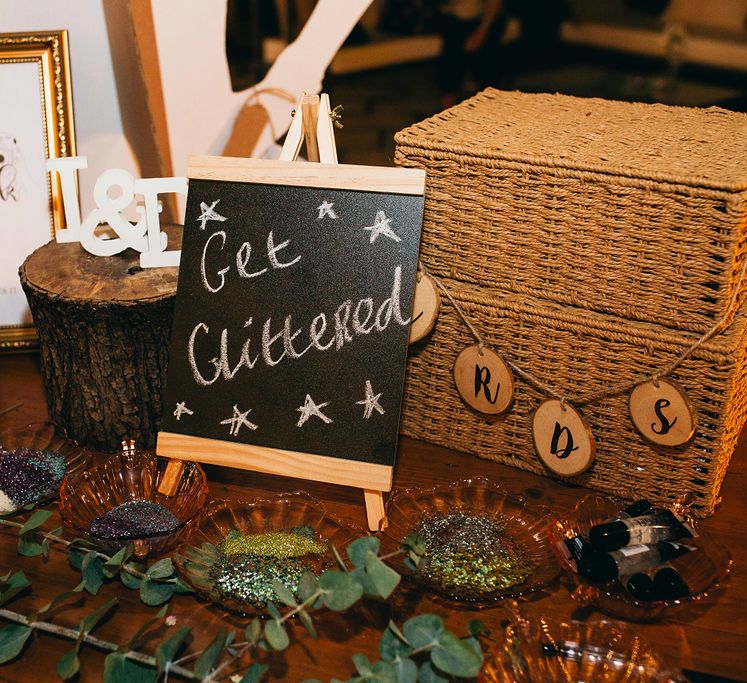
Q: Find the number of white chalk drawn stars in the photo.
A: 7